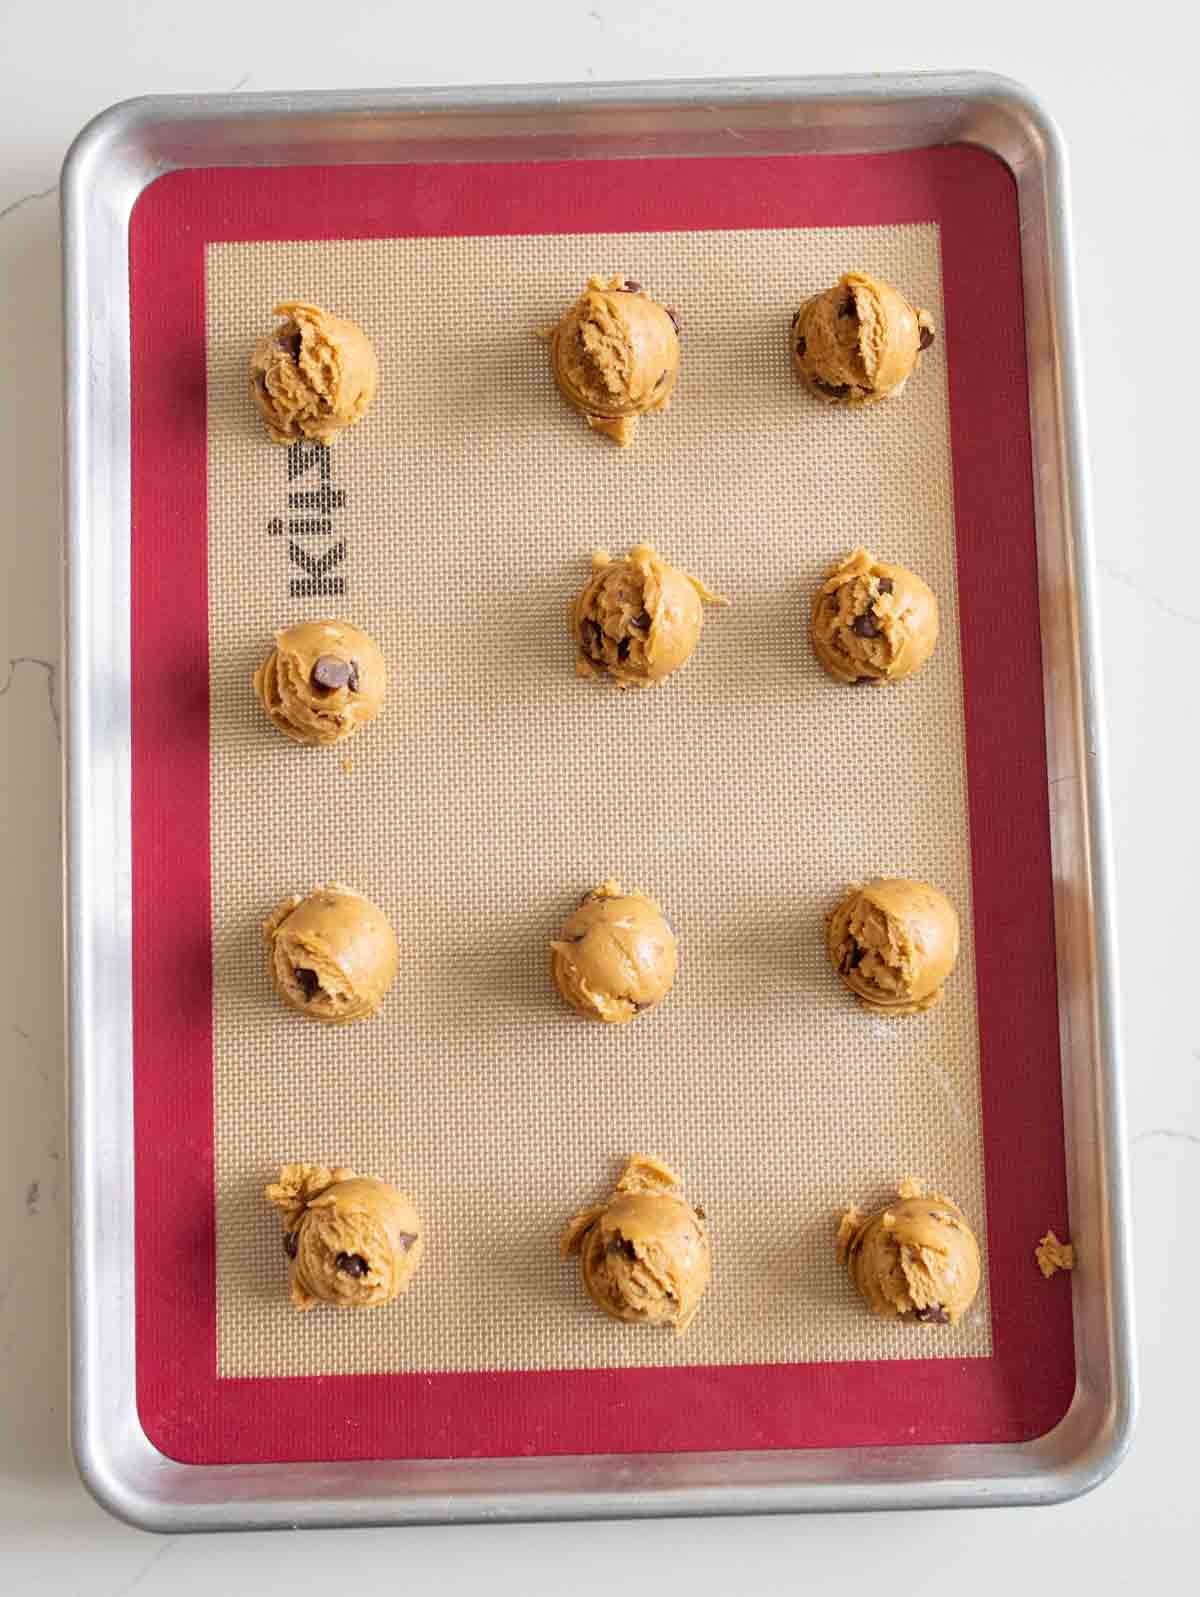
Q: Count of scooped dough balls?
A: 12